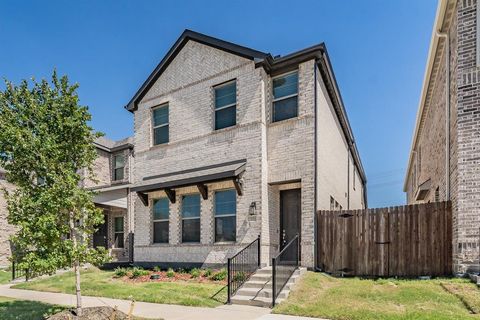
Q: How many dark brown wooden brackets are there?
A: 4